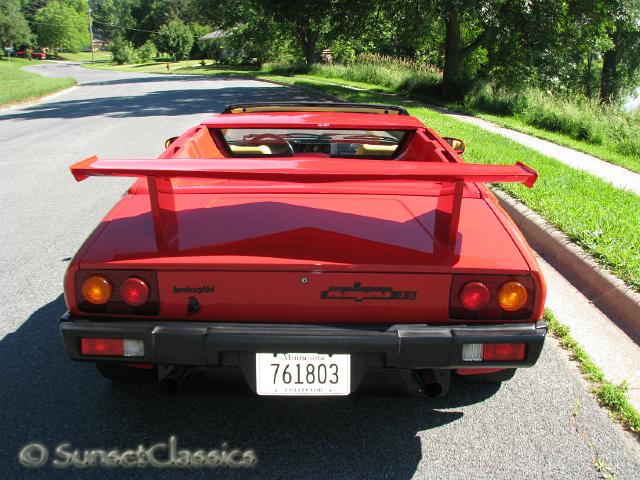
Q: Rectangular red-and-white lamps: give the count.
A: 2